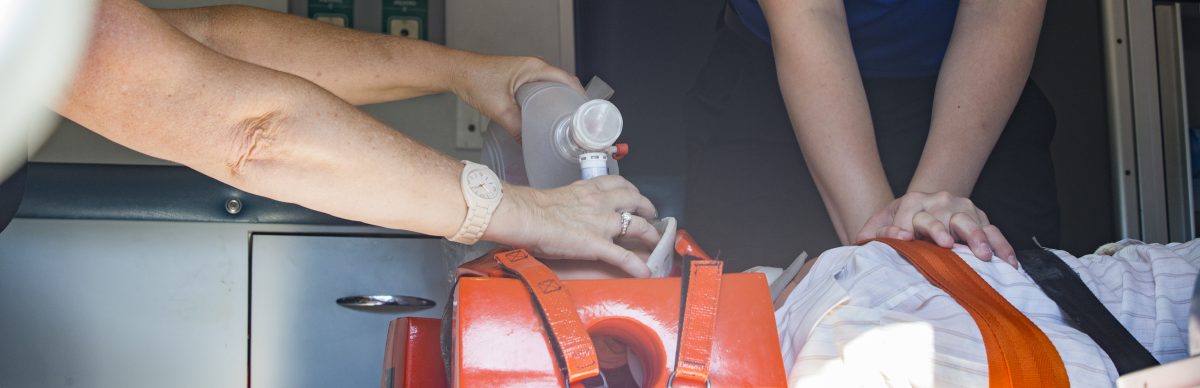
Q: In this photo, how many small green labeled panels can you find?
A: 2